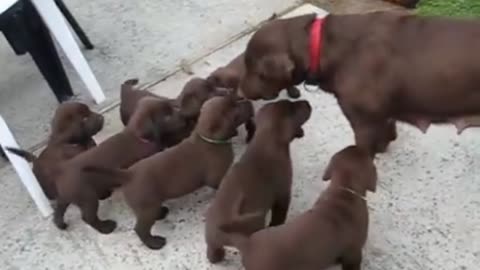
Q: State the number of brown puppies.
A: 7